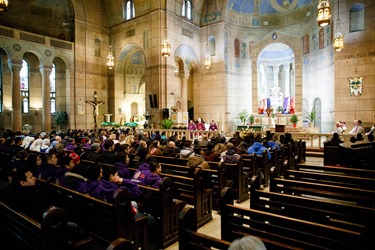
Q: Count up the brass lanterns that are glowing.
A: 6